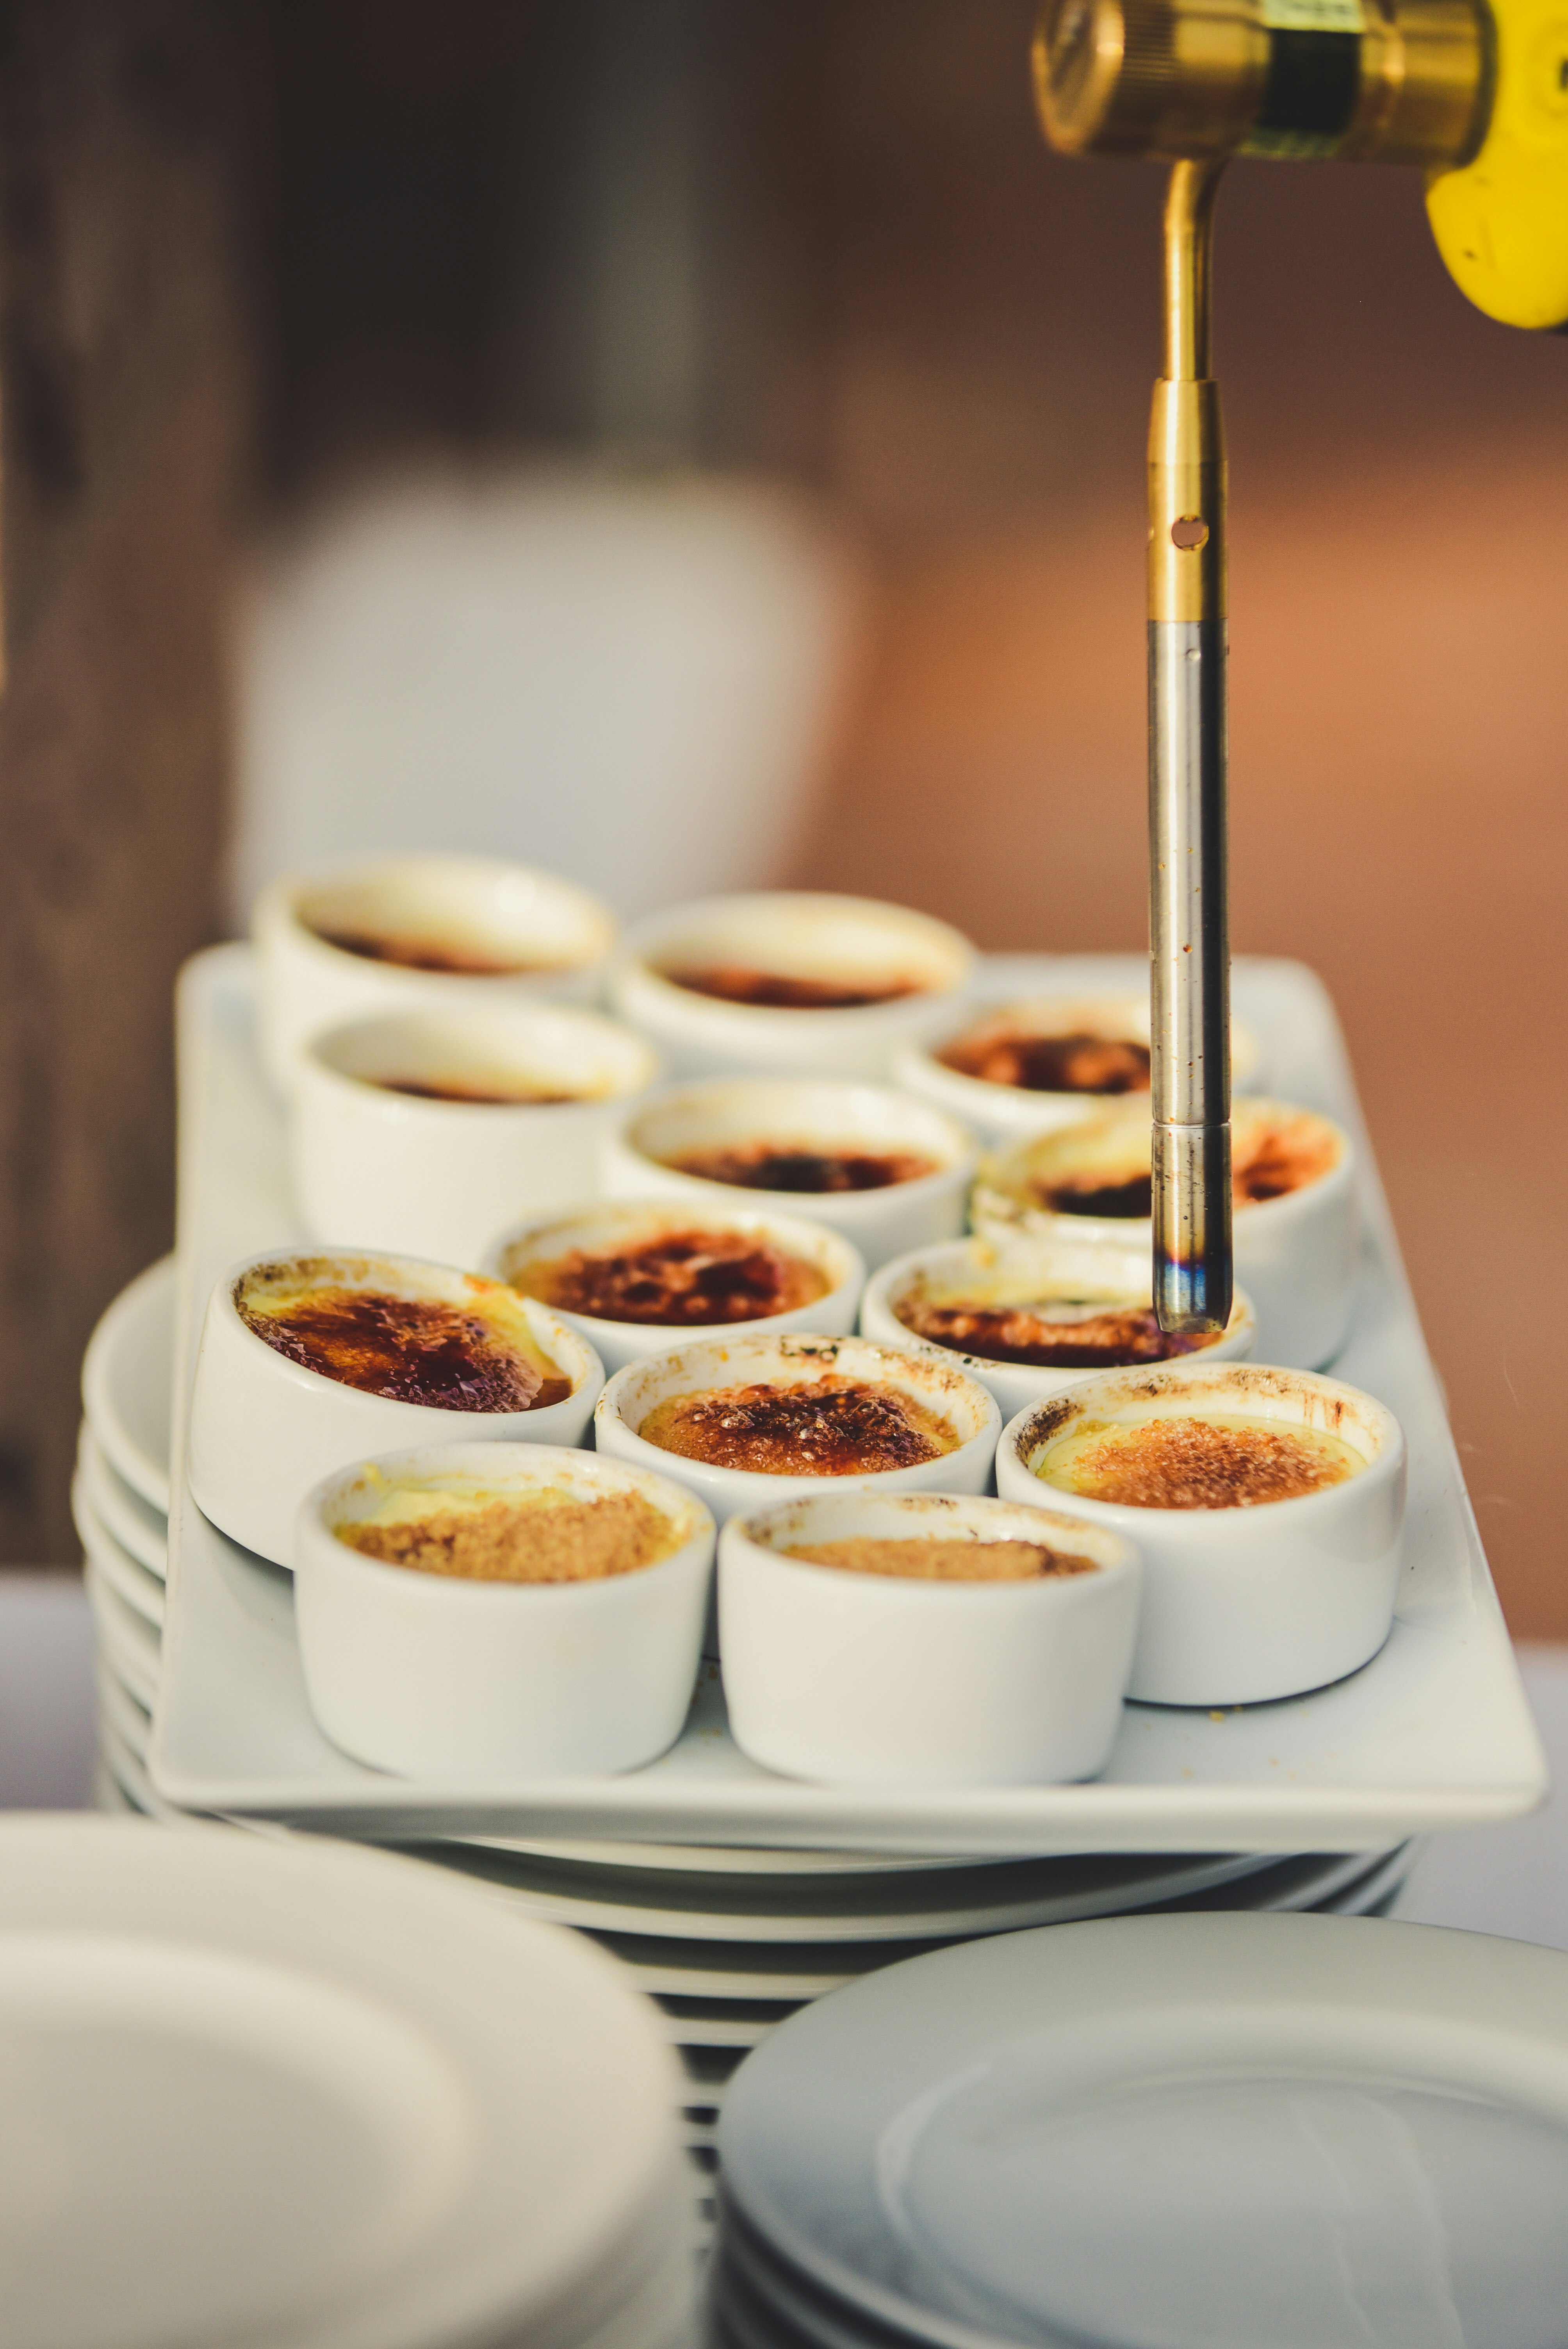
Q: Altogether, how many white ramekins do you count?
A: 13